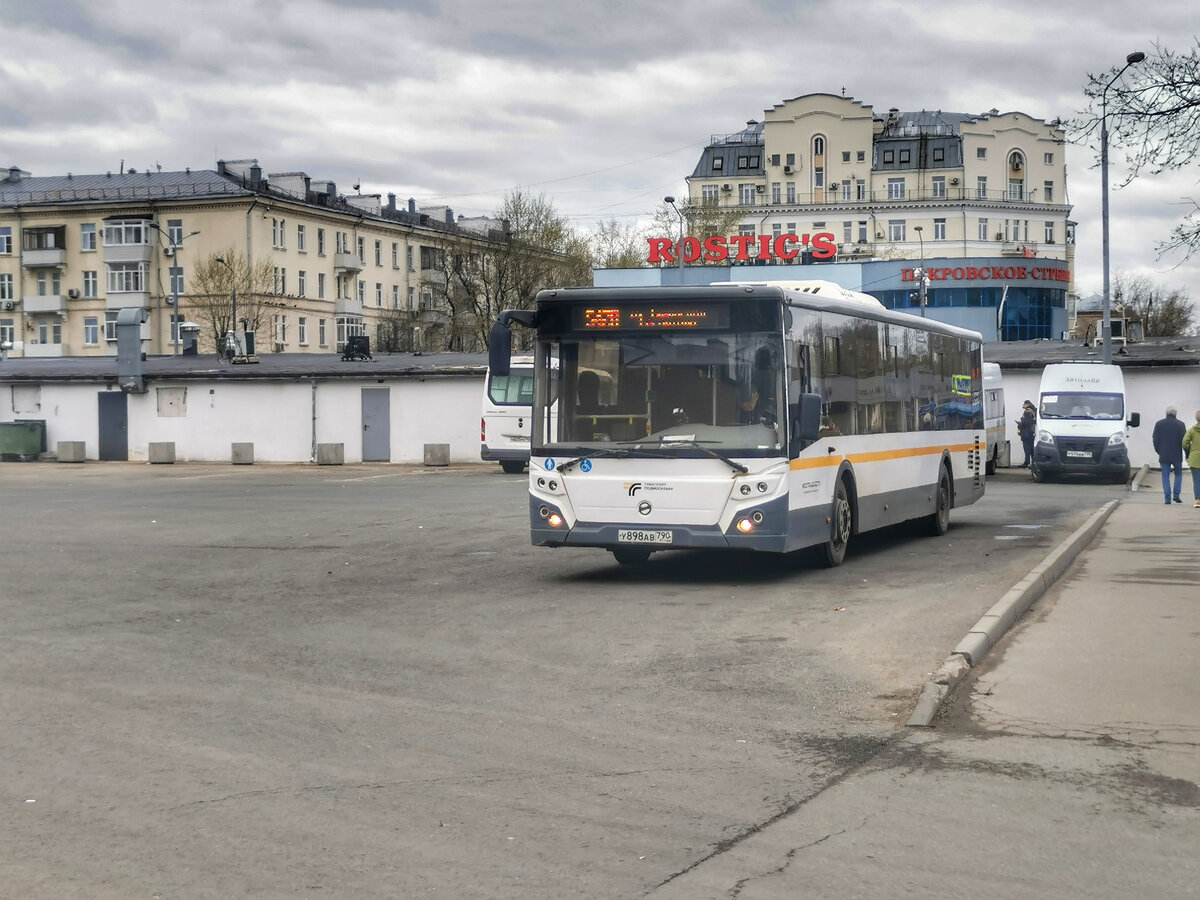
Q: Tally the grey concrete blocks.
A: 5